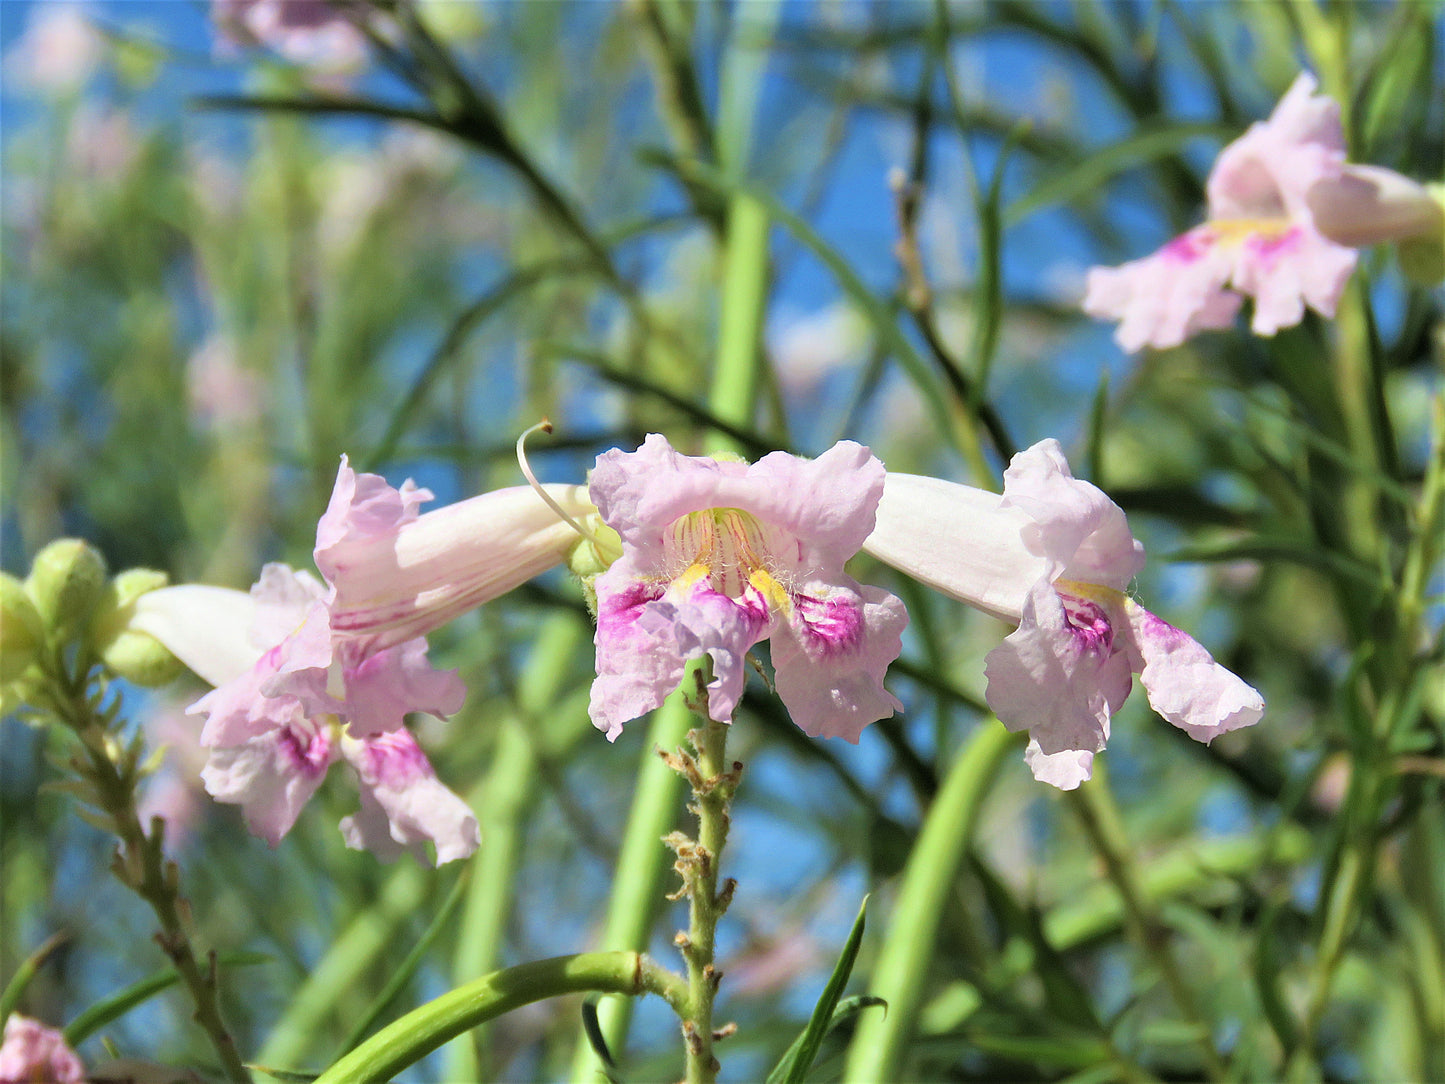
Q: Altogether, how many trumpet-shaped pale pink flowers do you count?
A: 5